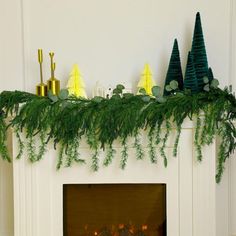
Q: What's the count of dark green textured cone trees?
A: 4